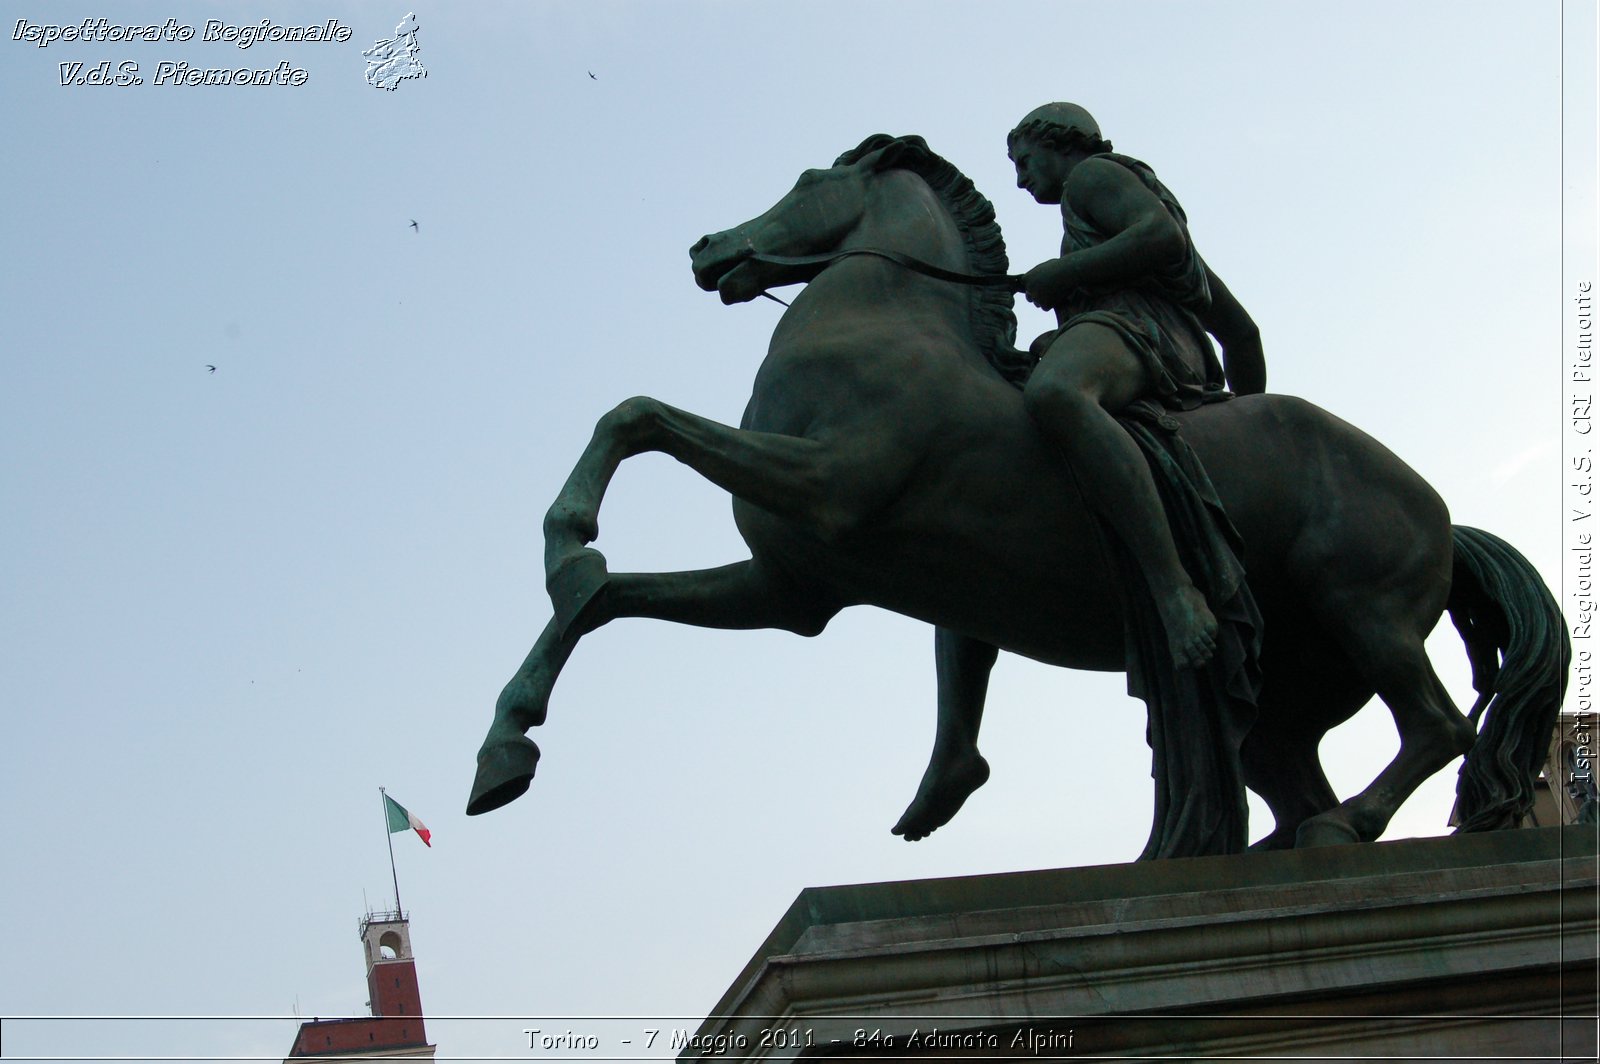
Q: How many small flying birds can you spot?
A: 3